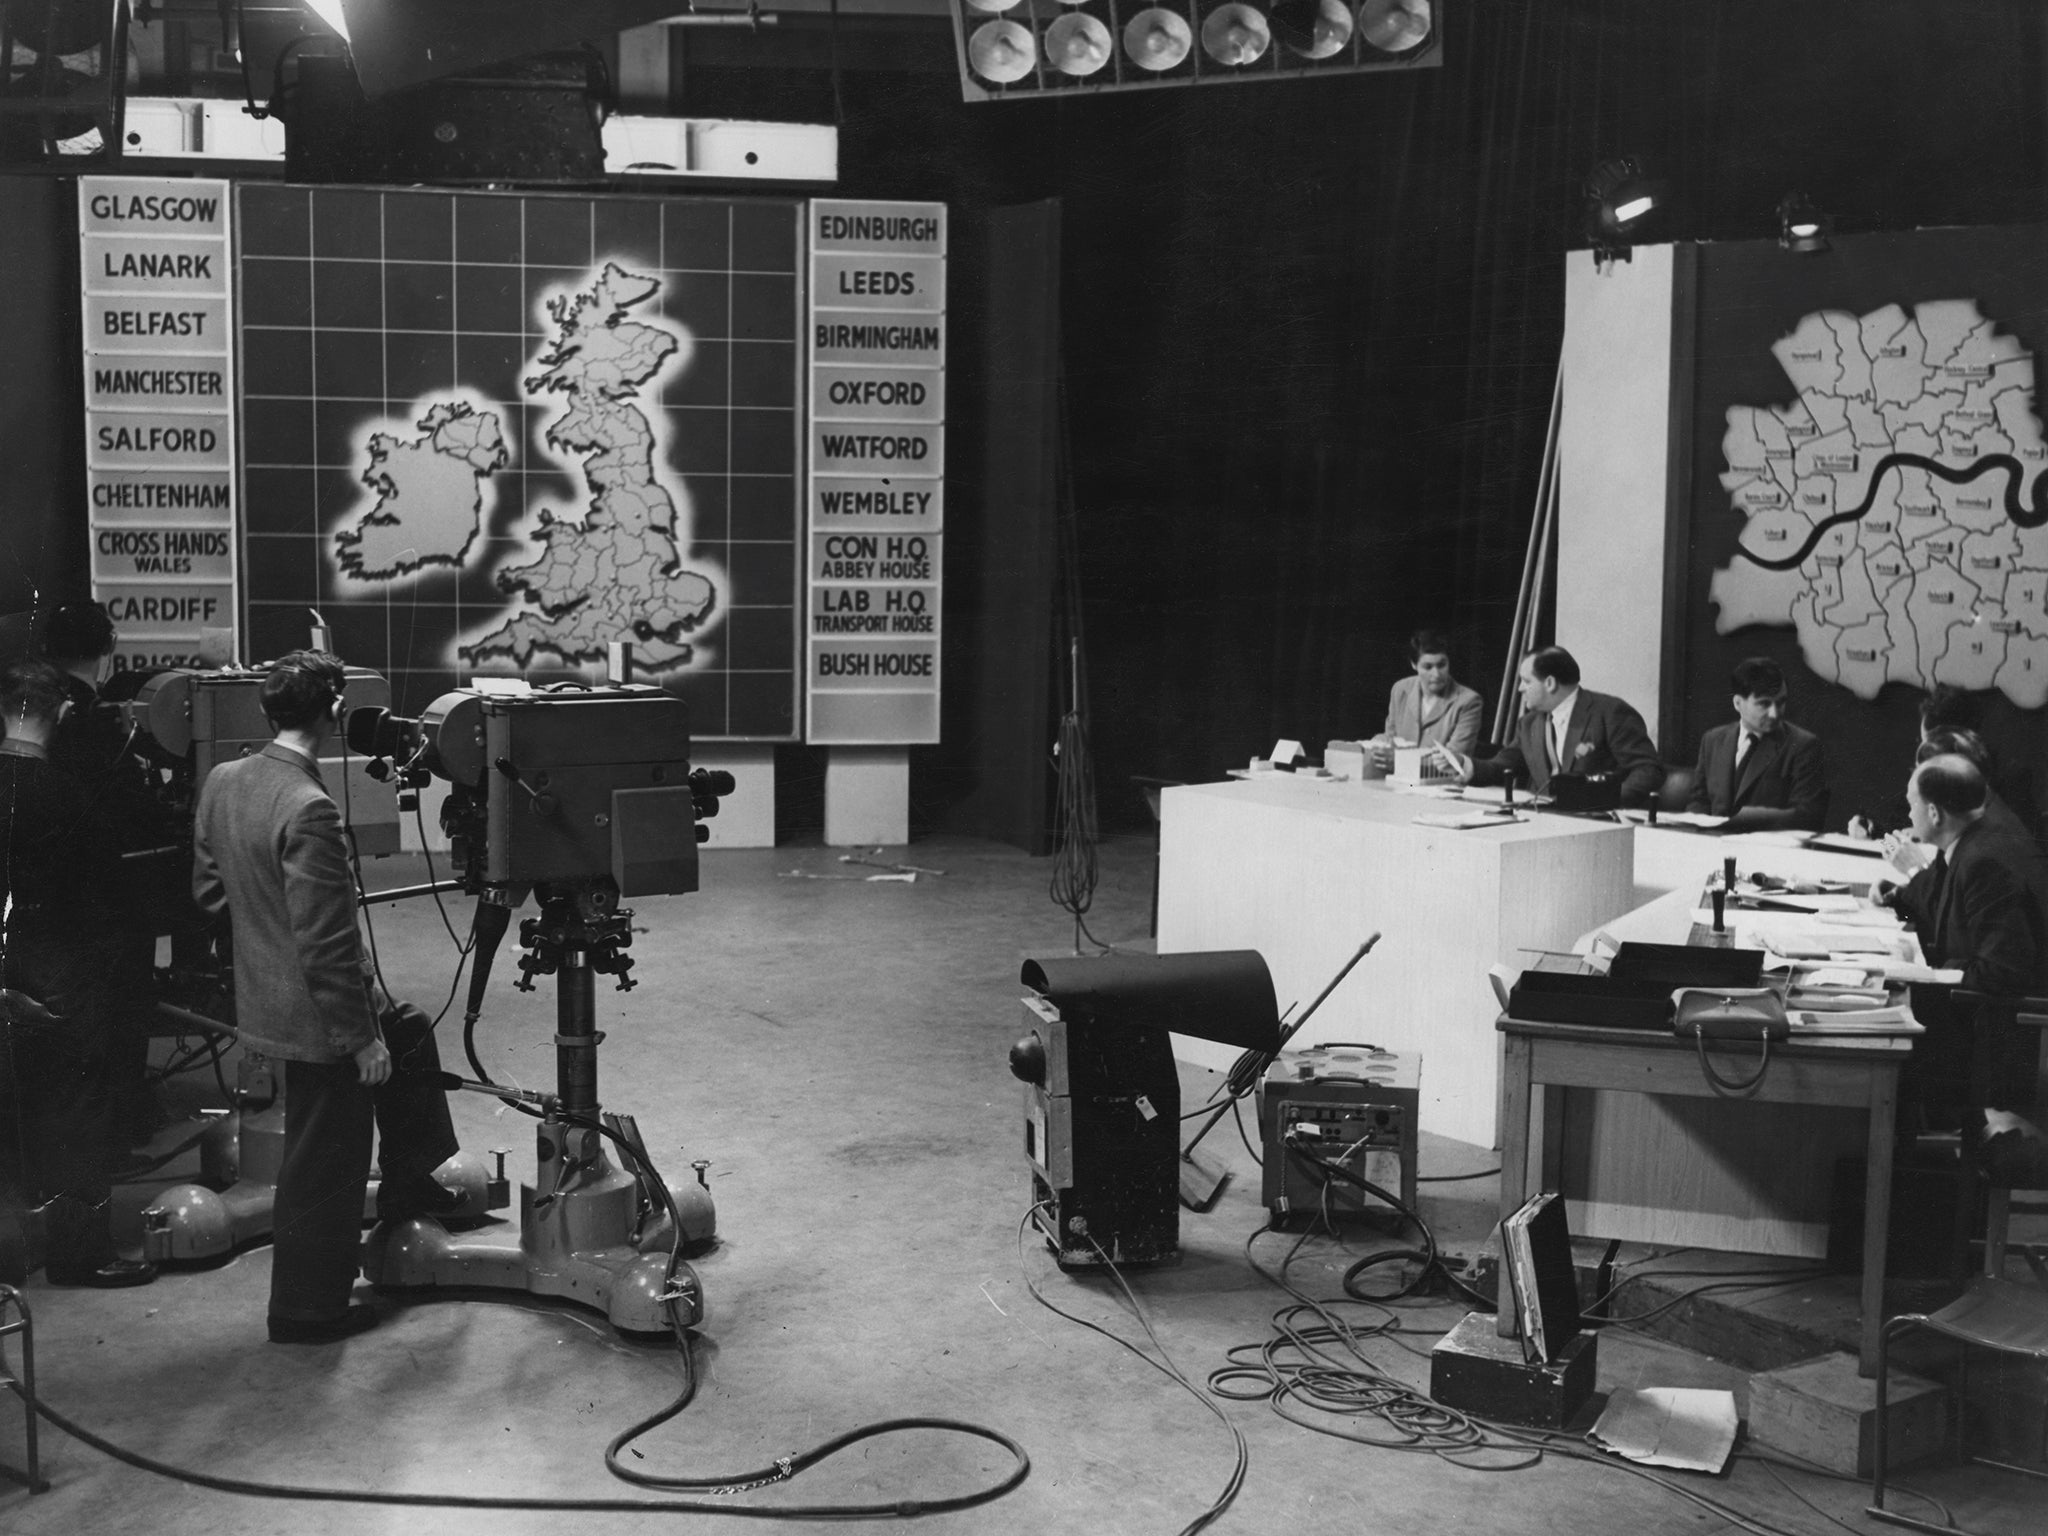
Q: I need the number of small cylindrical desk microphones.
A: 4